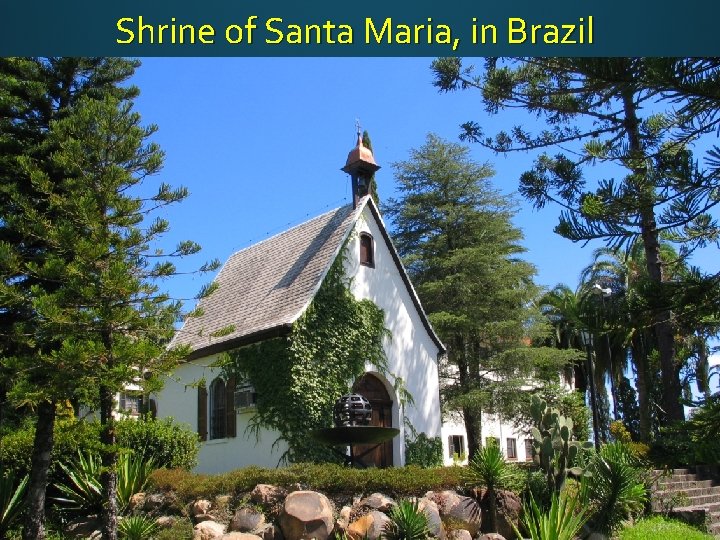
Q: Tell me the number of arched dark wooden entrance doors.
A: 1